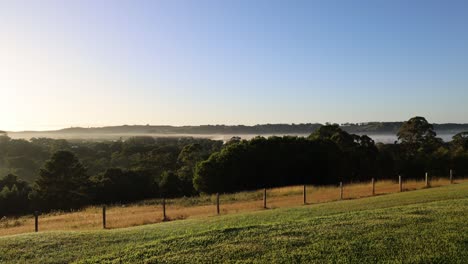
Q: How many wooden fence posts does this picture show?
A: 11